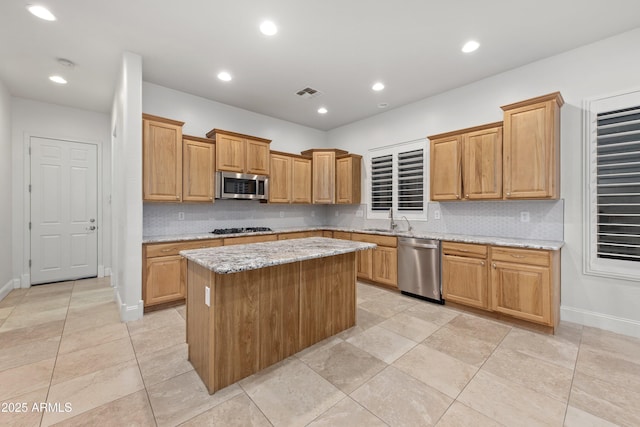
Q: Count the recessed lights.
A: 7